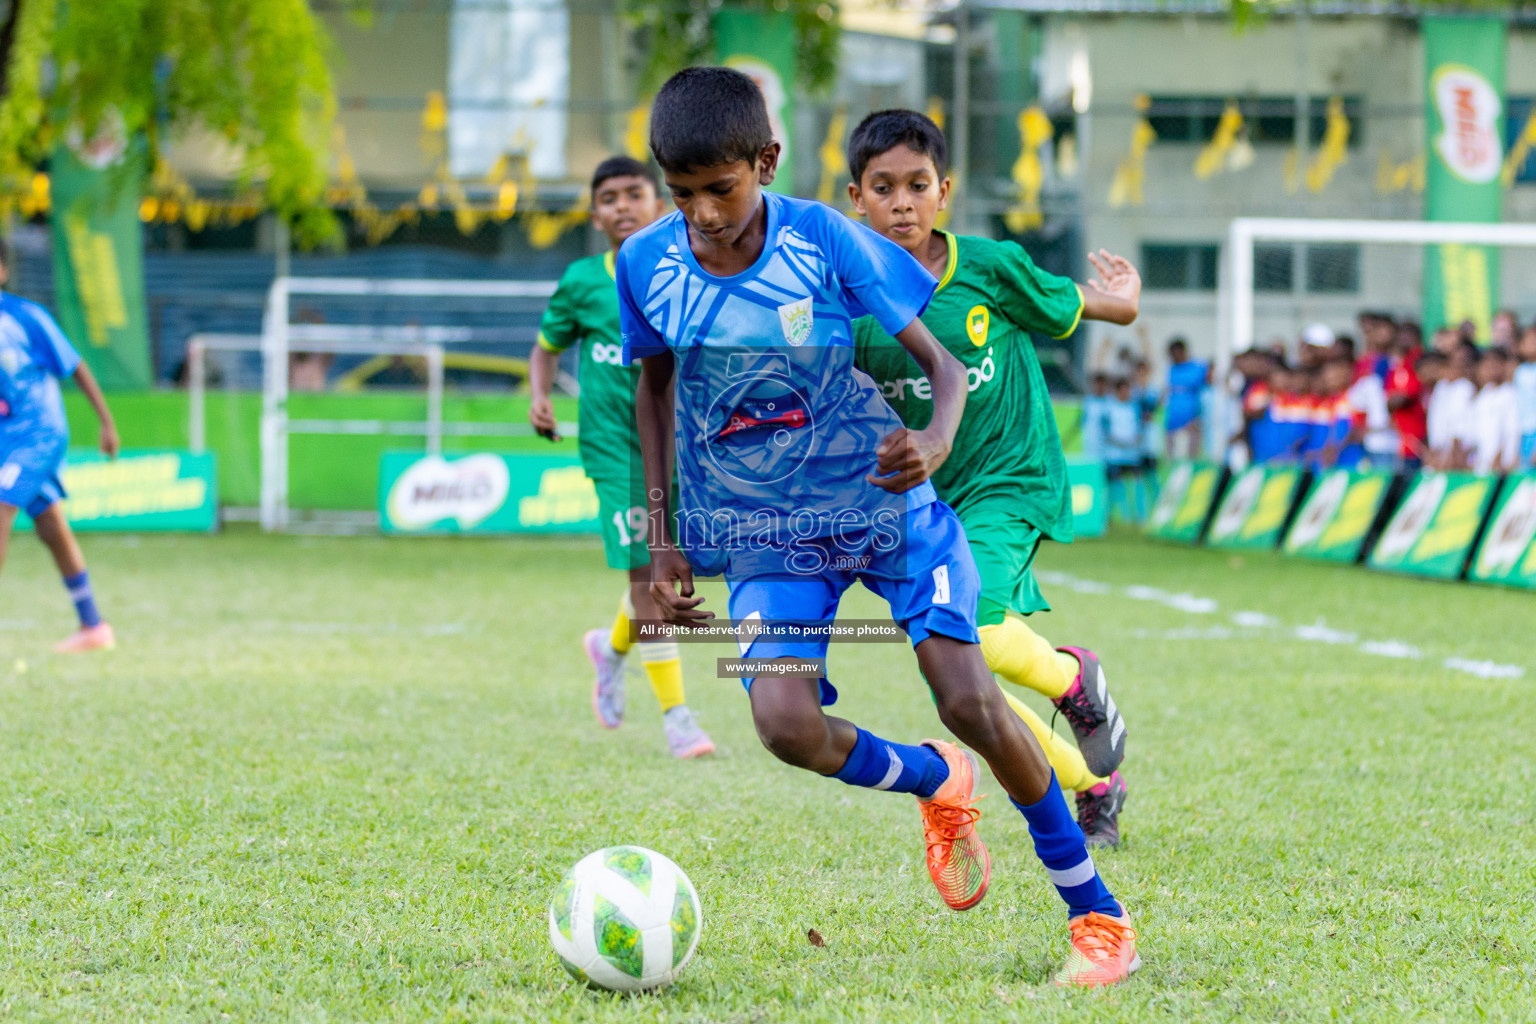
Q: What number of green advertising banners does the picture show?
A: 11